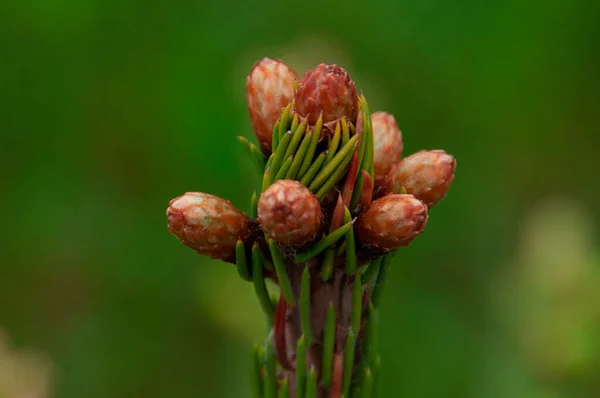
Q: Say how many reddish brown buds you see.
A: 7